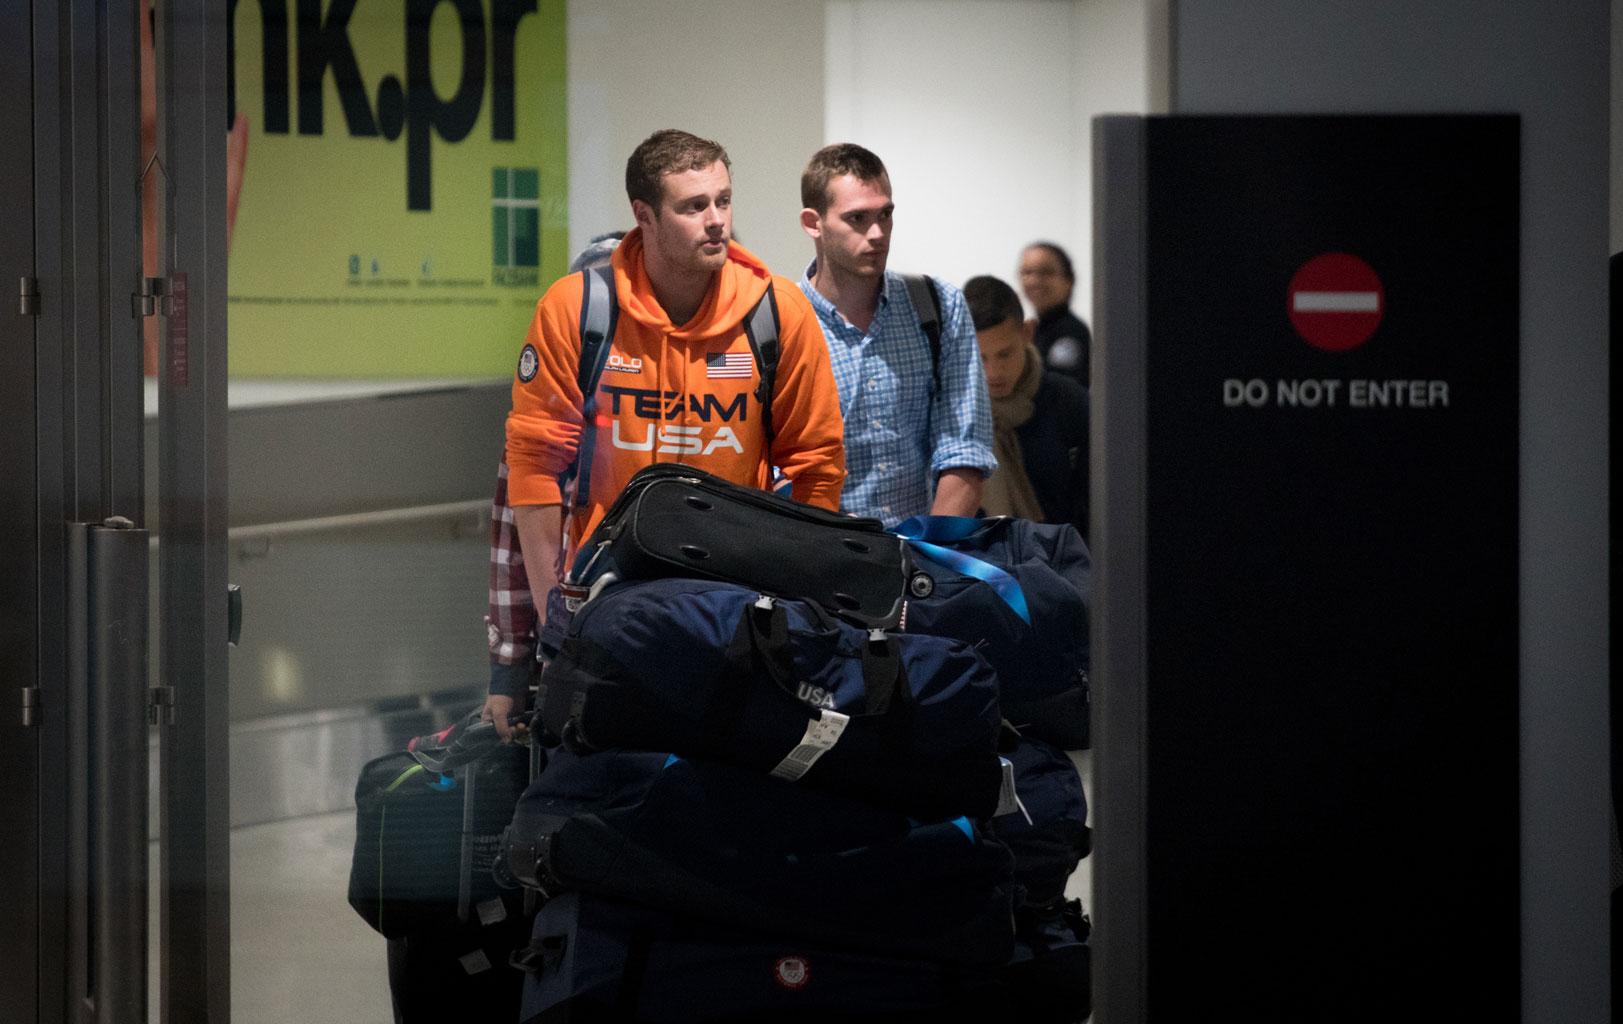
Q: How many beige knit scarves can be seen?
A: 1